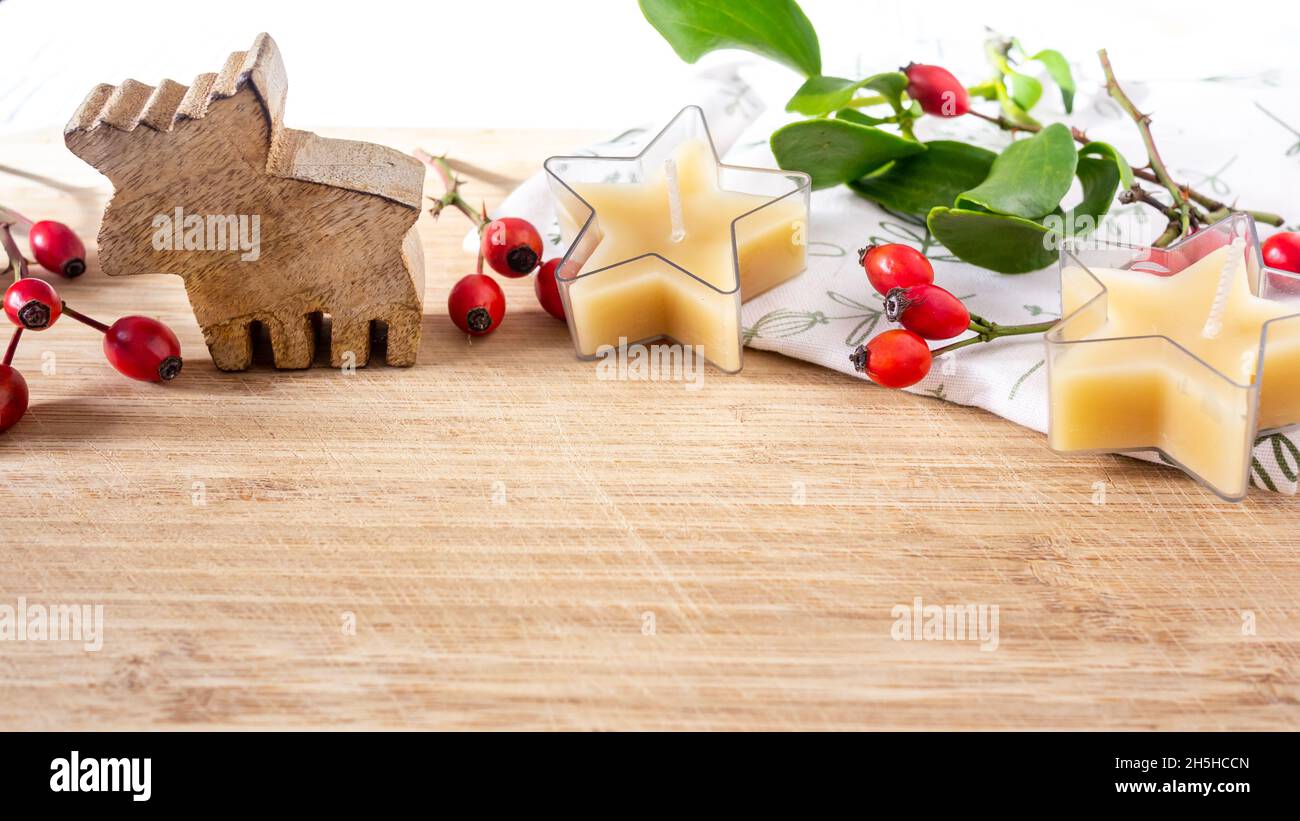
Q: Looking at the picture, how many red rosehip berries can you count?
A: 12